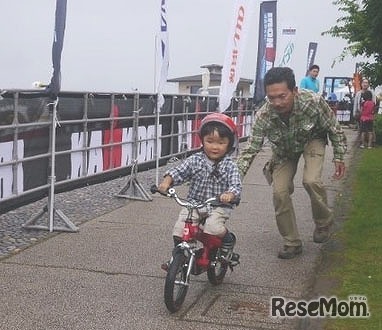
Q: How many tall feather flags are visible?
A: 6